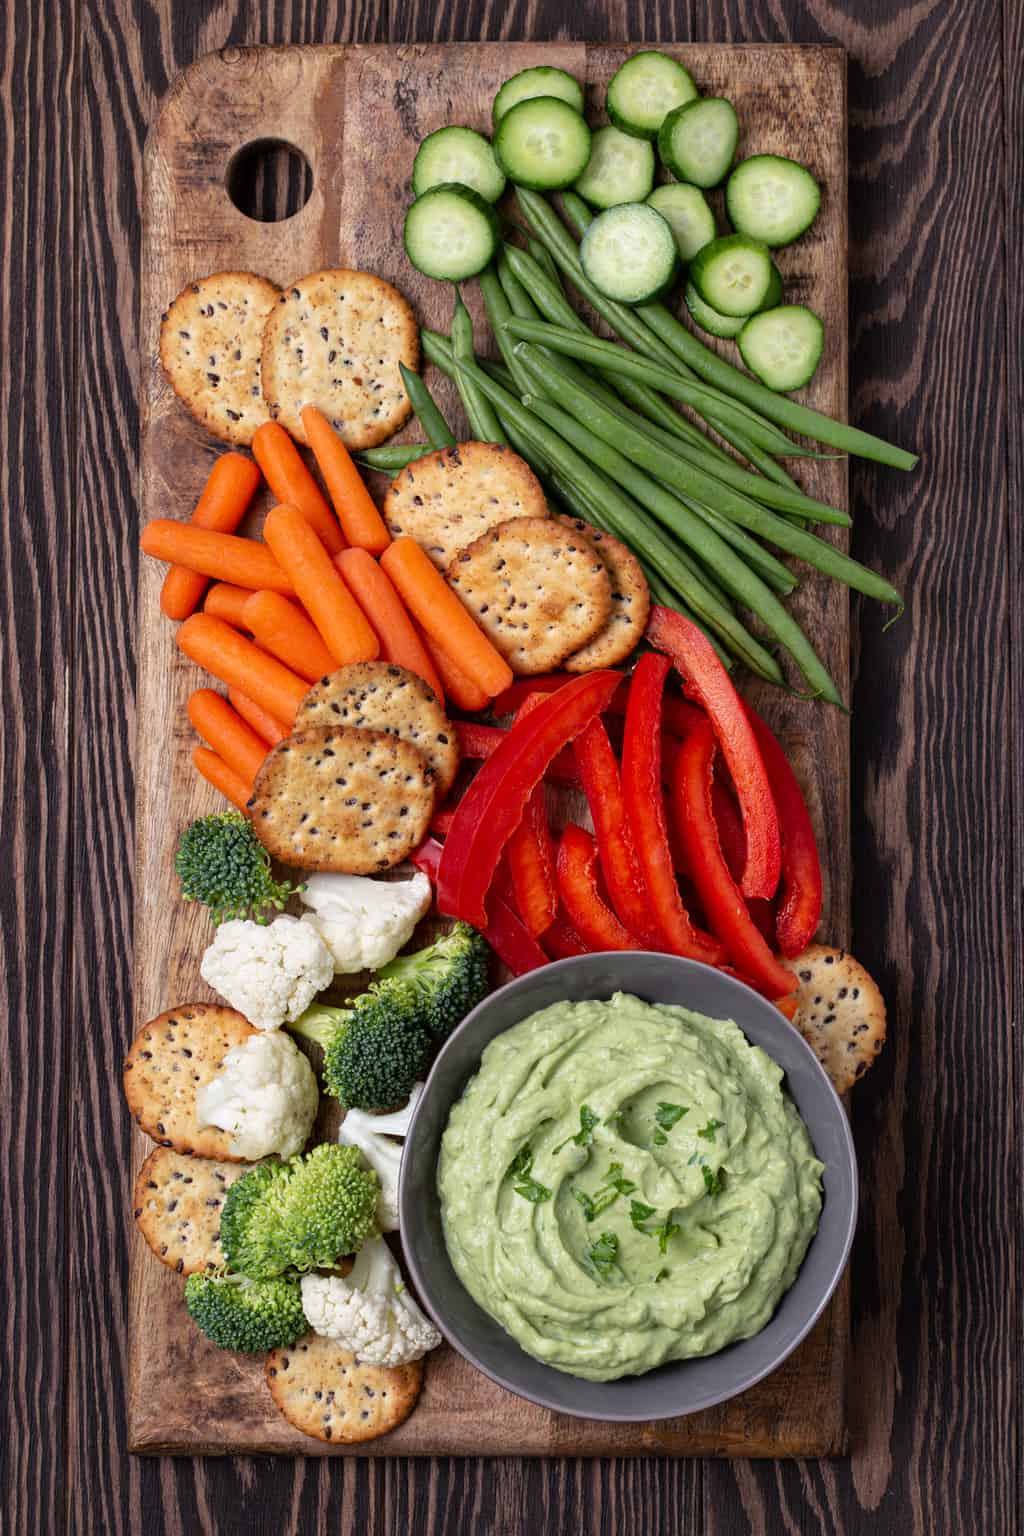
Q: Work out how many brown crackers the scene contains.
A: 11